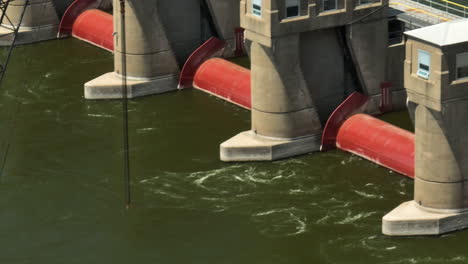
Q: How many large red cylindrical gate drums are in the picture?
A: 3